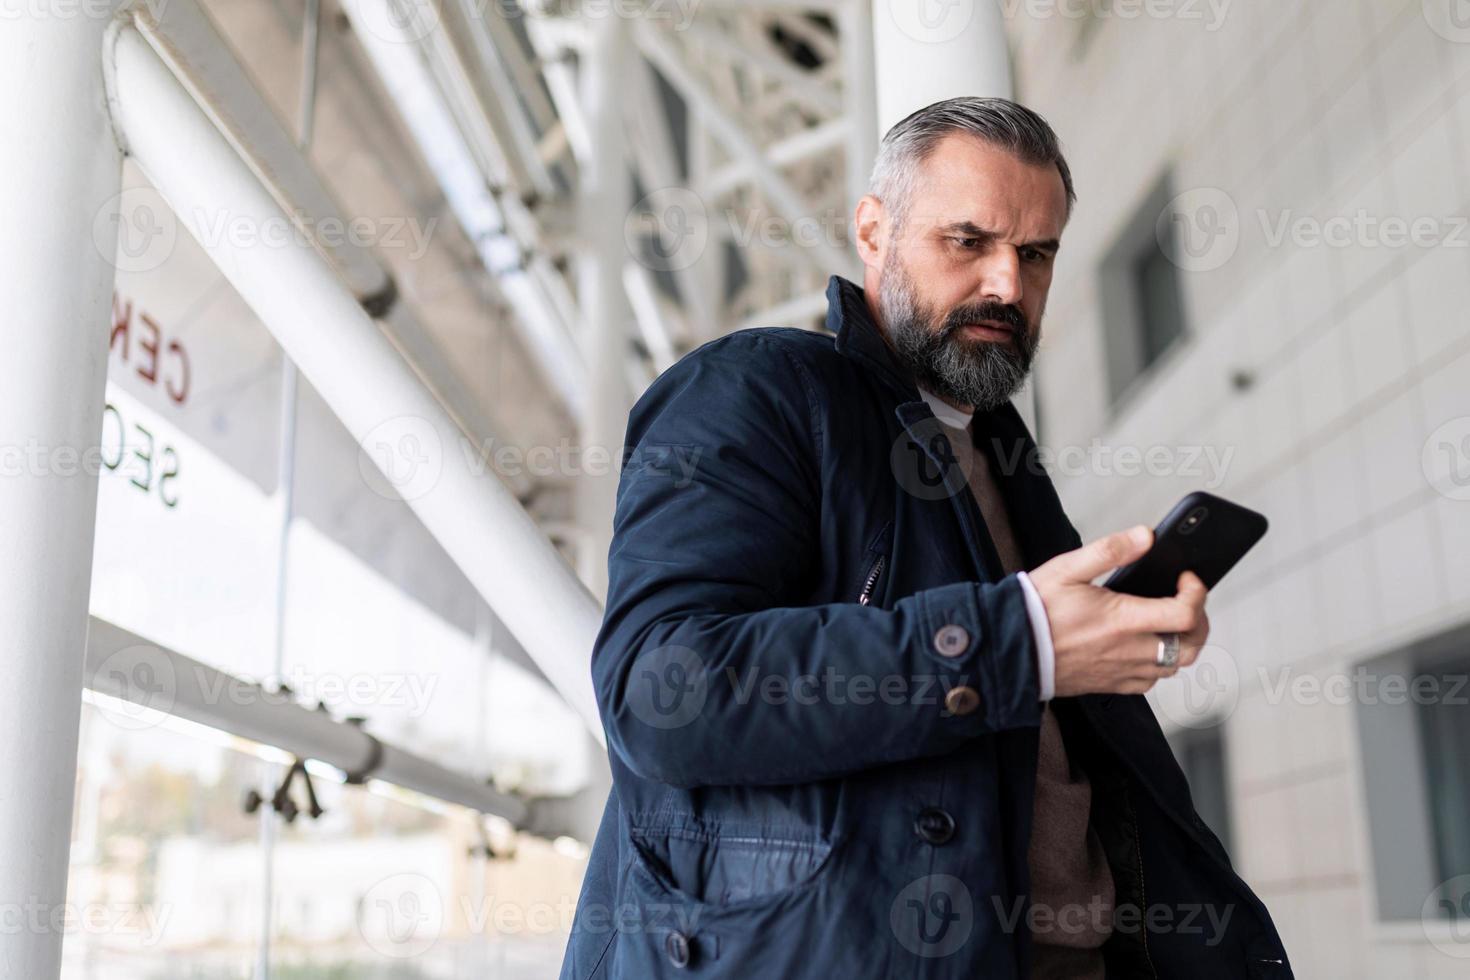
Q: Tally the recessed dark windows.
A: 3